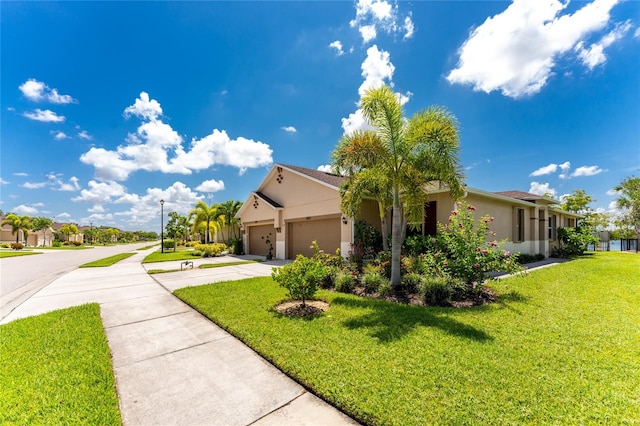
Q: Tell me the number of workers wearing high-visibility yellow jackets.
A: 0